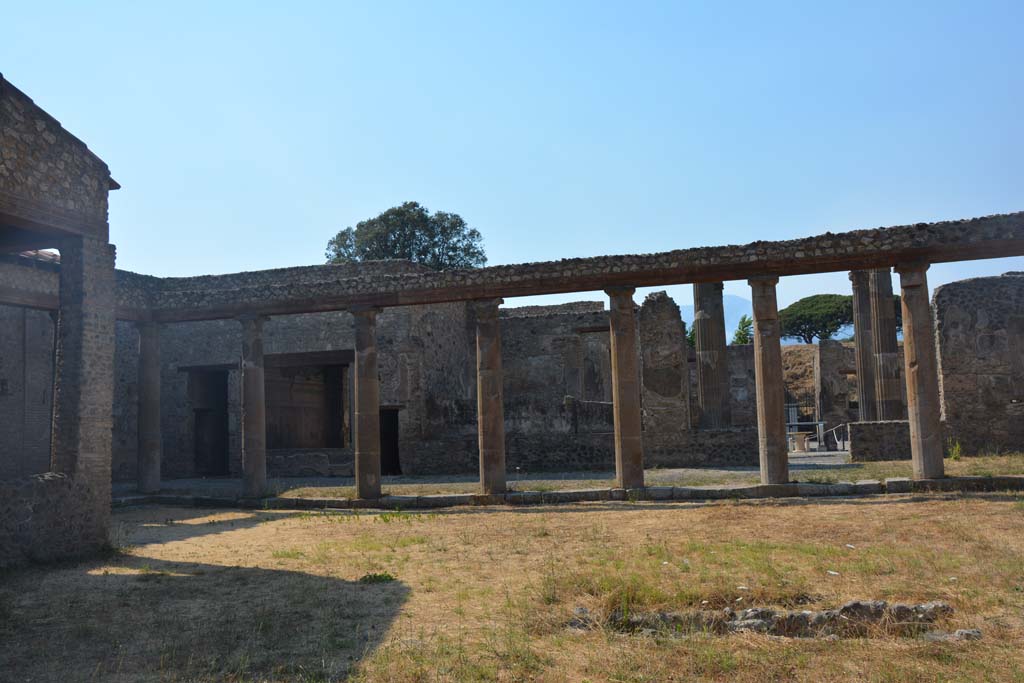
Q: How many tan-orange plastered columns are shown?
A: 7